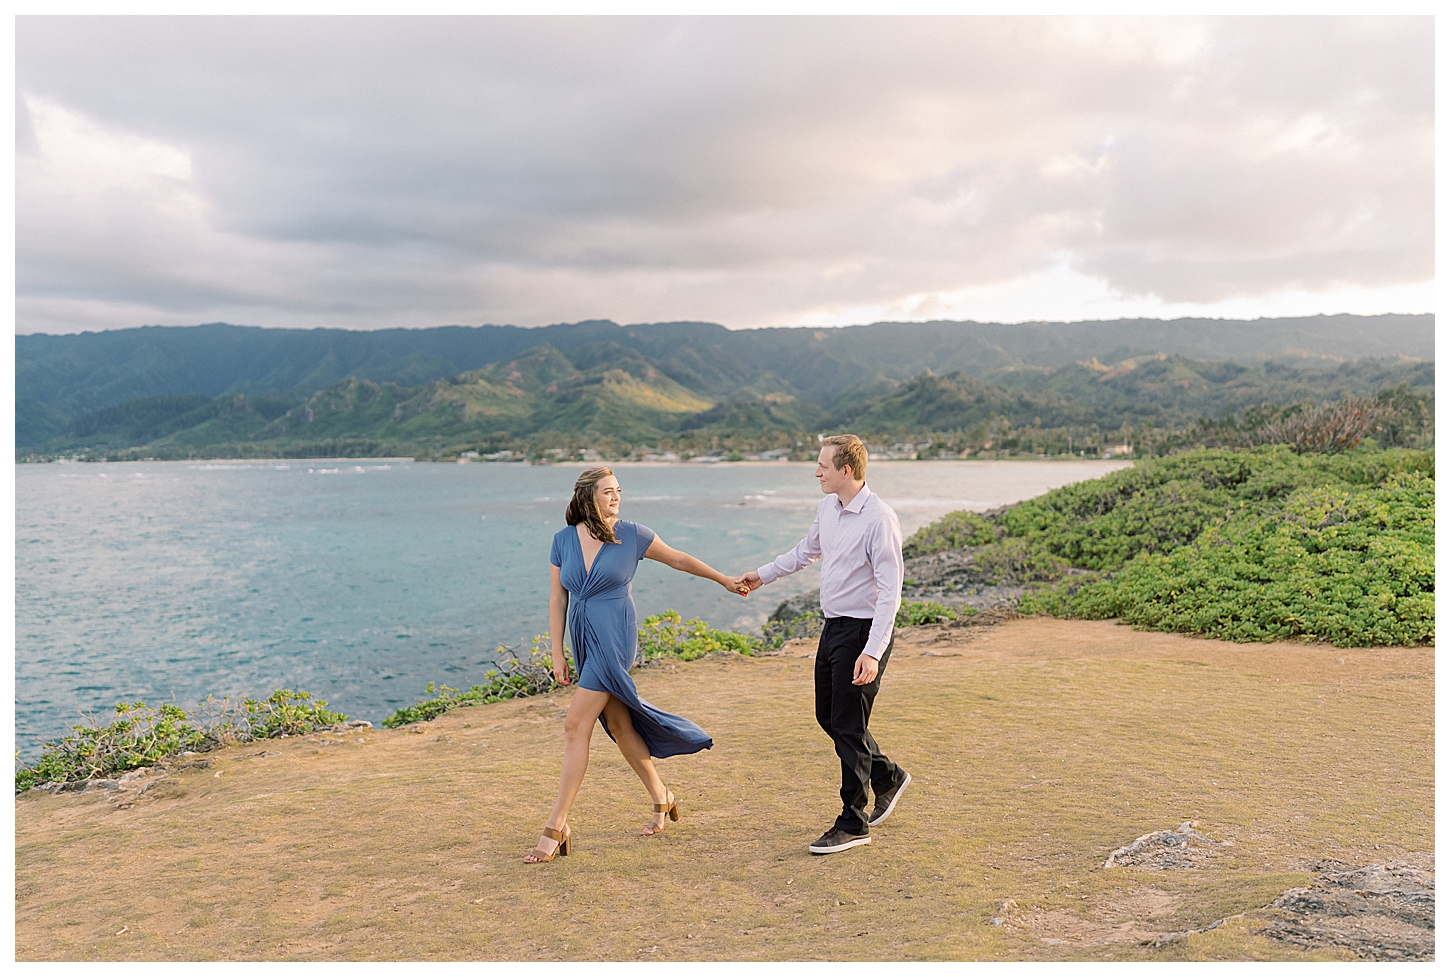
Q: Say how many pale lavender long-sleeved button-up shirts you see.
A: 1